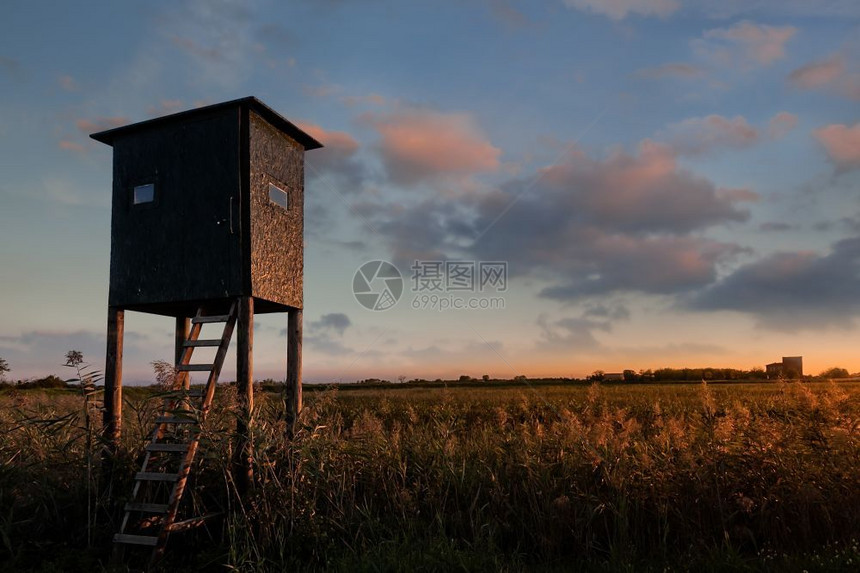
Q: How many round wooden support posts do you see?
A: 4